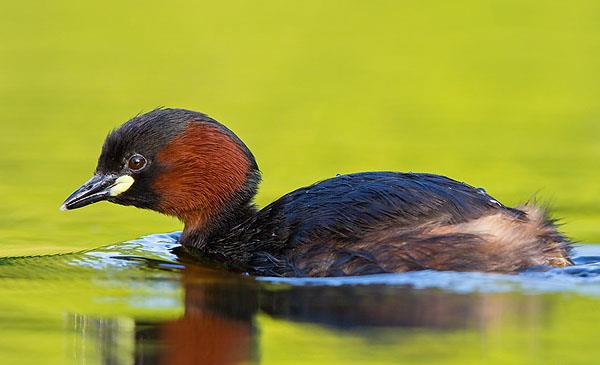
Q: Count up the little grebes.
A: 1